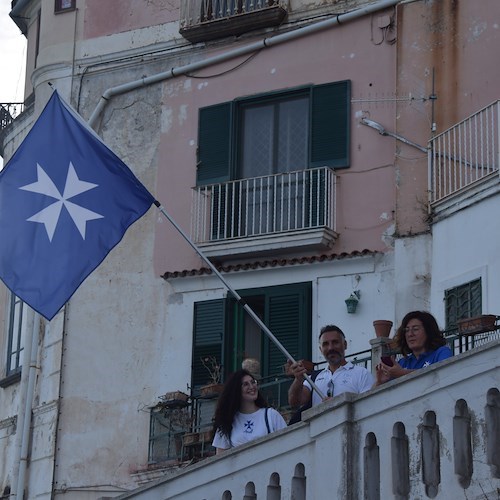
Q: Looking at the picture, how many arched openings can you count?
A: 9